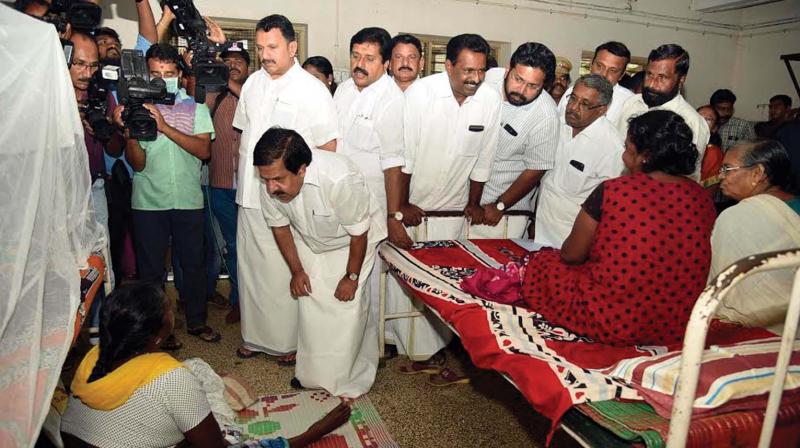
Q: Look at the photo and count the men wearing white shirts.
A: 9